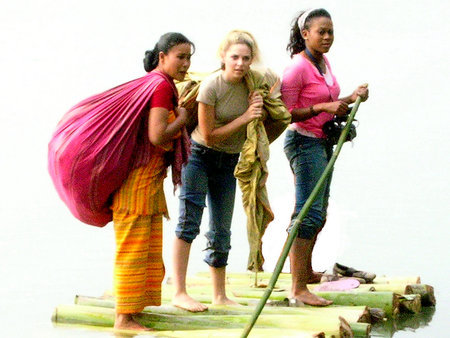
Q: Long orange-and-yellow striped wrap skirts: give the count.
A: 1